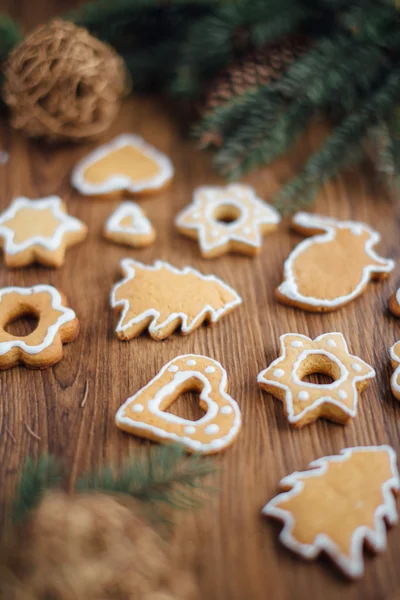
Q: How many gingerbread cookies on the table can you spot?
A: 12